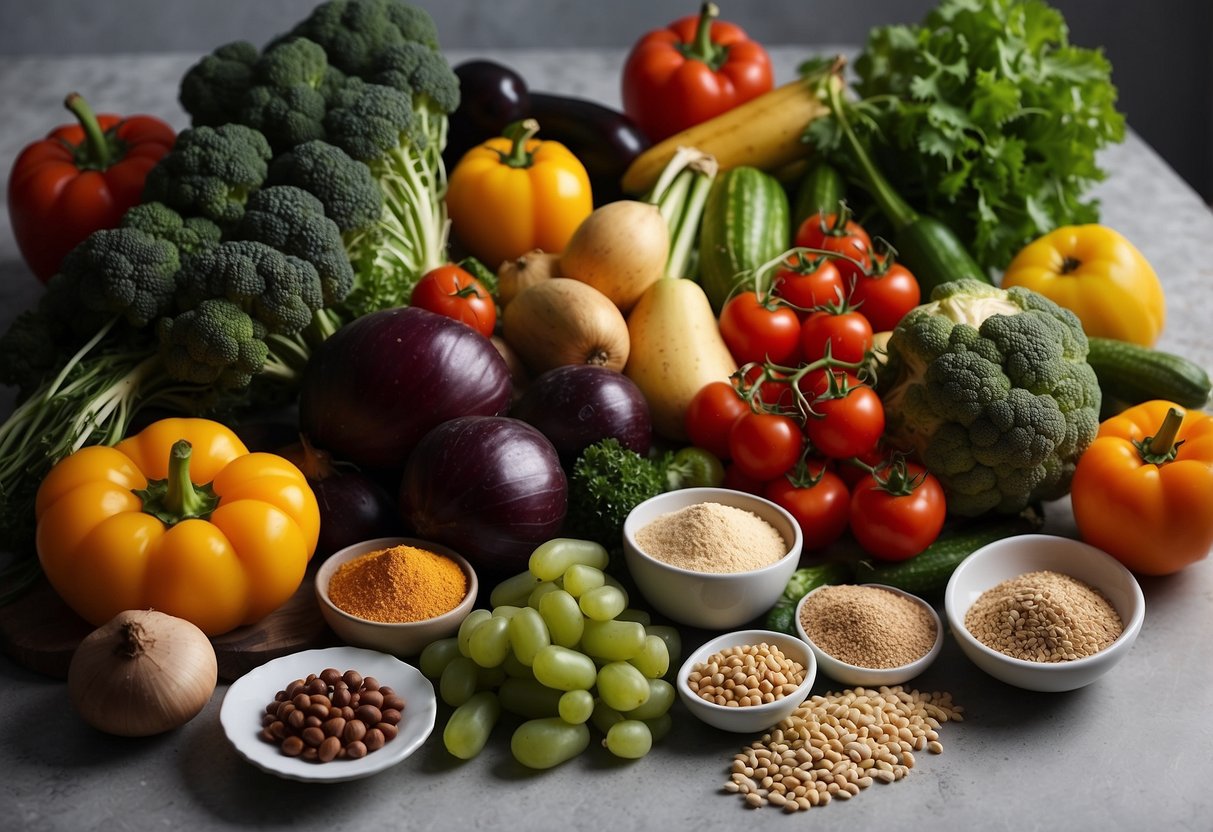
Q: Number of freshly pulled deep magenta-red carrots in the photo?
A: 0